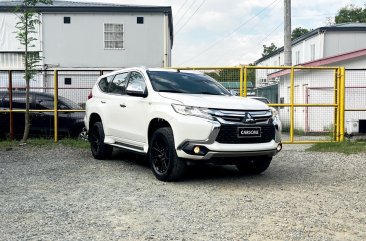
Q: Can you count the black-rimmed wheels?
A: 2